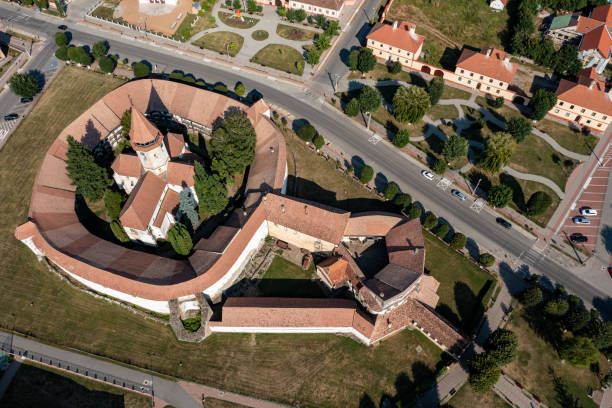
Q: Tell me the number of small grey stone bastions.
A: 1